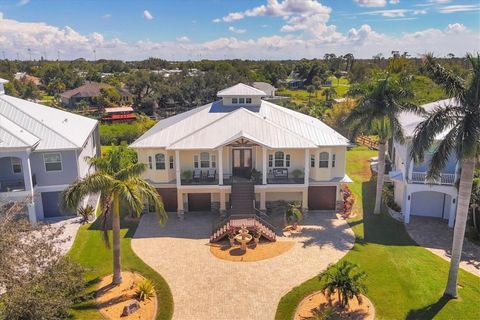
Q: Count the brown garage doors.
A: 3